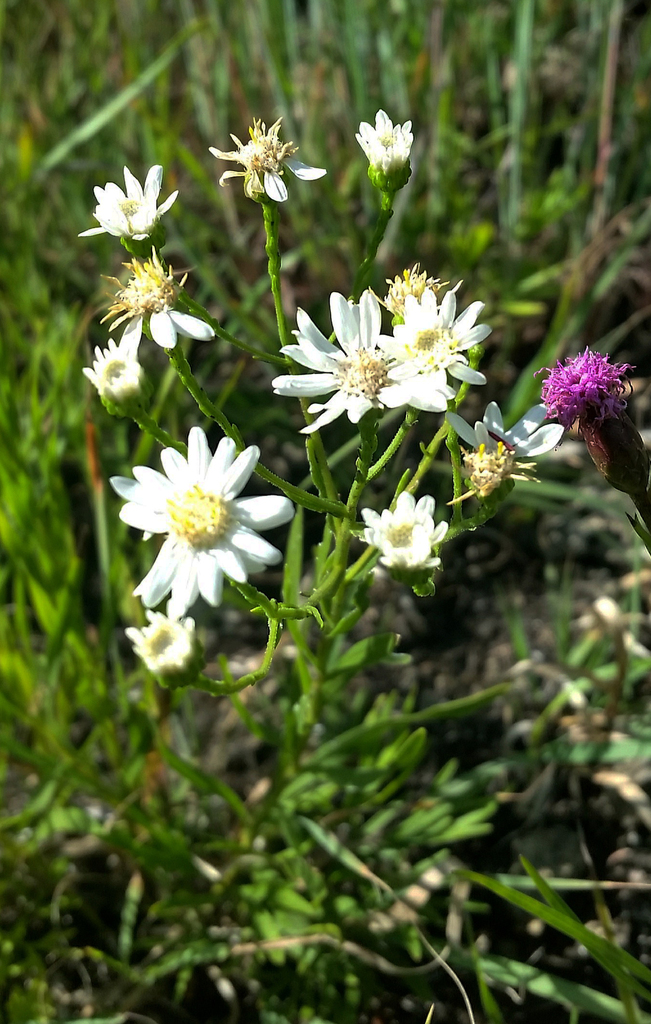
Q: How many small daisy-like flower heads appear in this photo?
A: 12